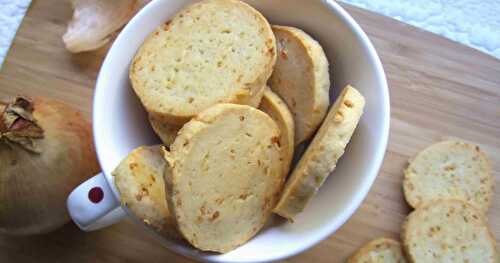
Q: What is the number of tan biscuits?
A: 10